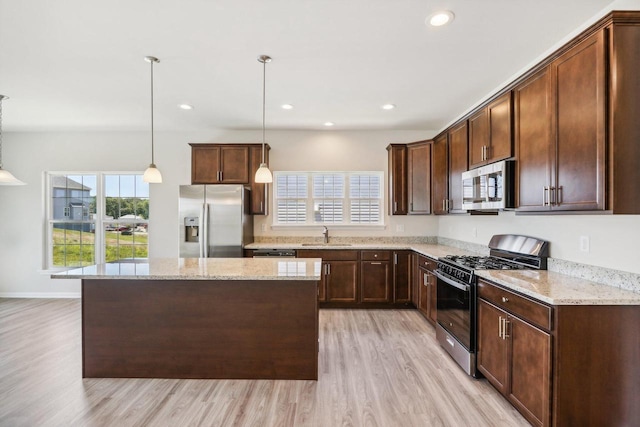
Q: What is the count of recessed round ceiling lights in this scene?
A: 5